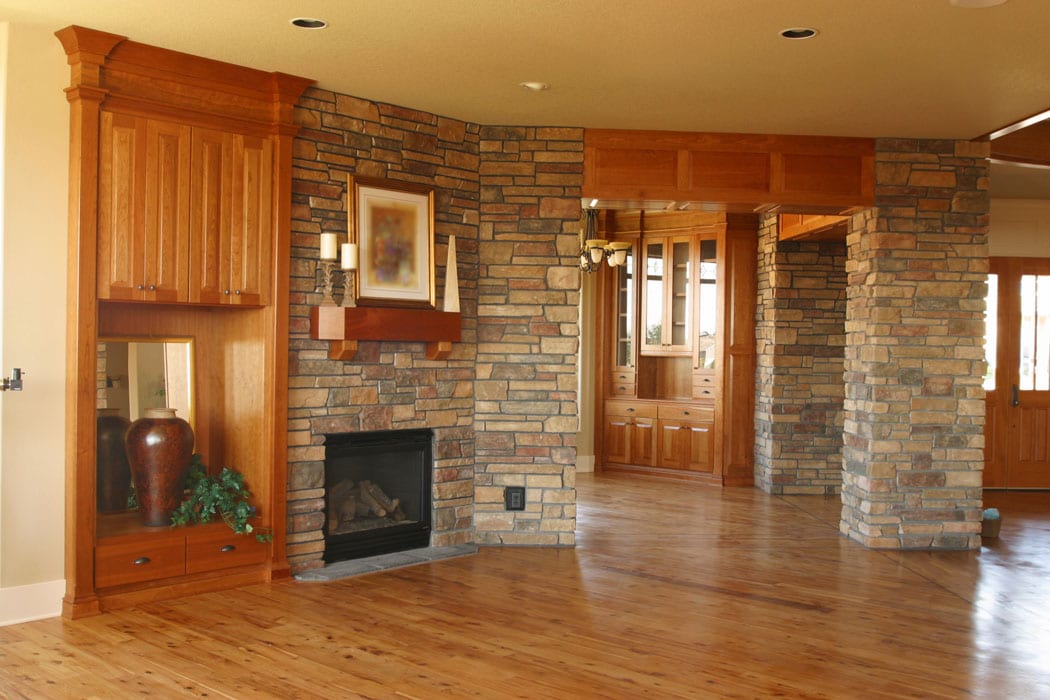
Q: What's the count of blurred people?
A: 0